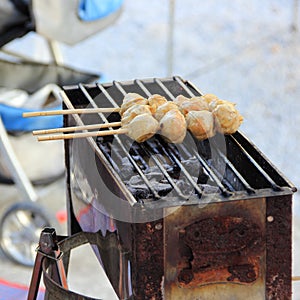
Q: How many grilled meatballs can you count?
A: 12